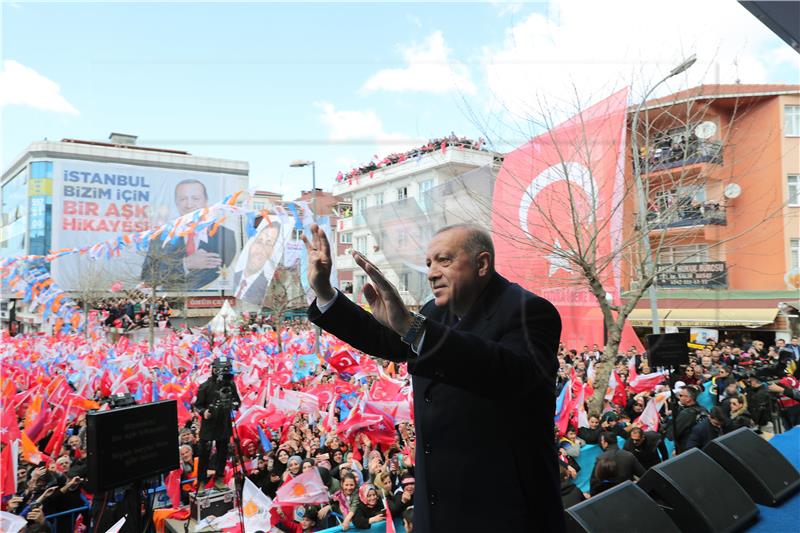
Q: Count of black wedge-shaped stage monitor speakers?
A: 3